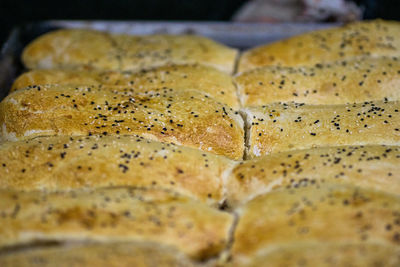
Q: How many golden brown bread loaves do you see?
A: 12